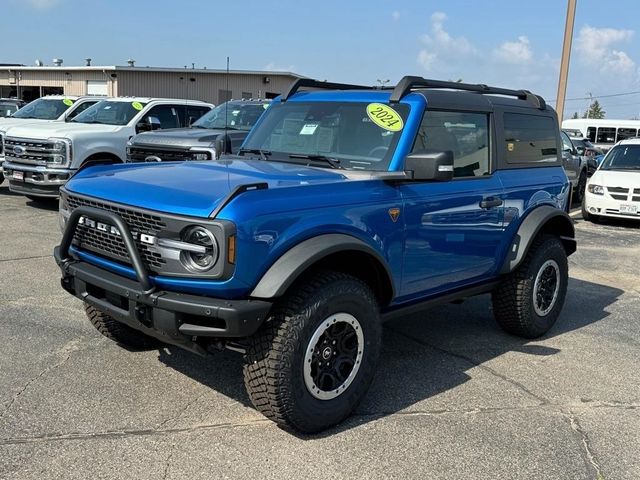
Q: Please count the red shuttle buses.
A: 0